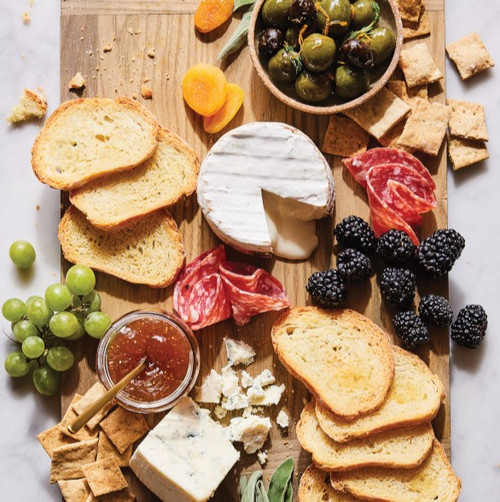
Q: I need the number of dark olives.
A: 3